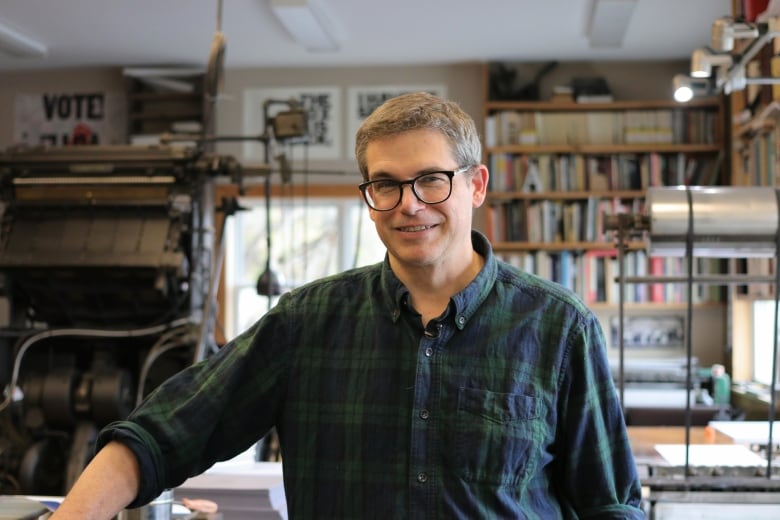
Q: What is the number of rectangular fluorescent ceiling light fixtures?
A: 3